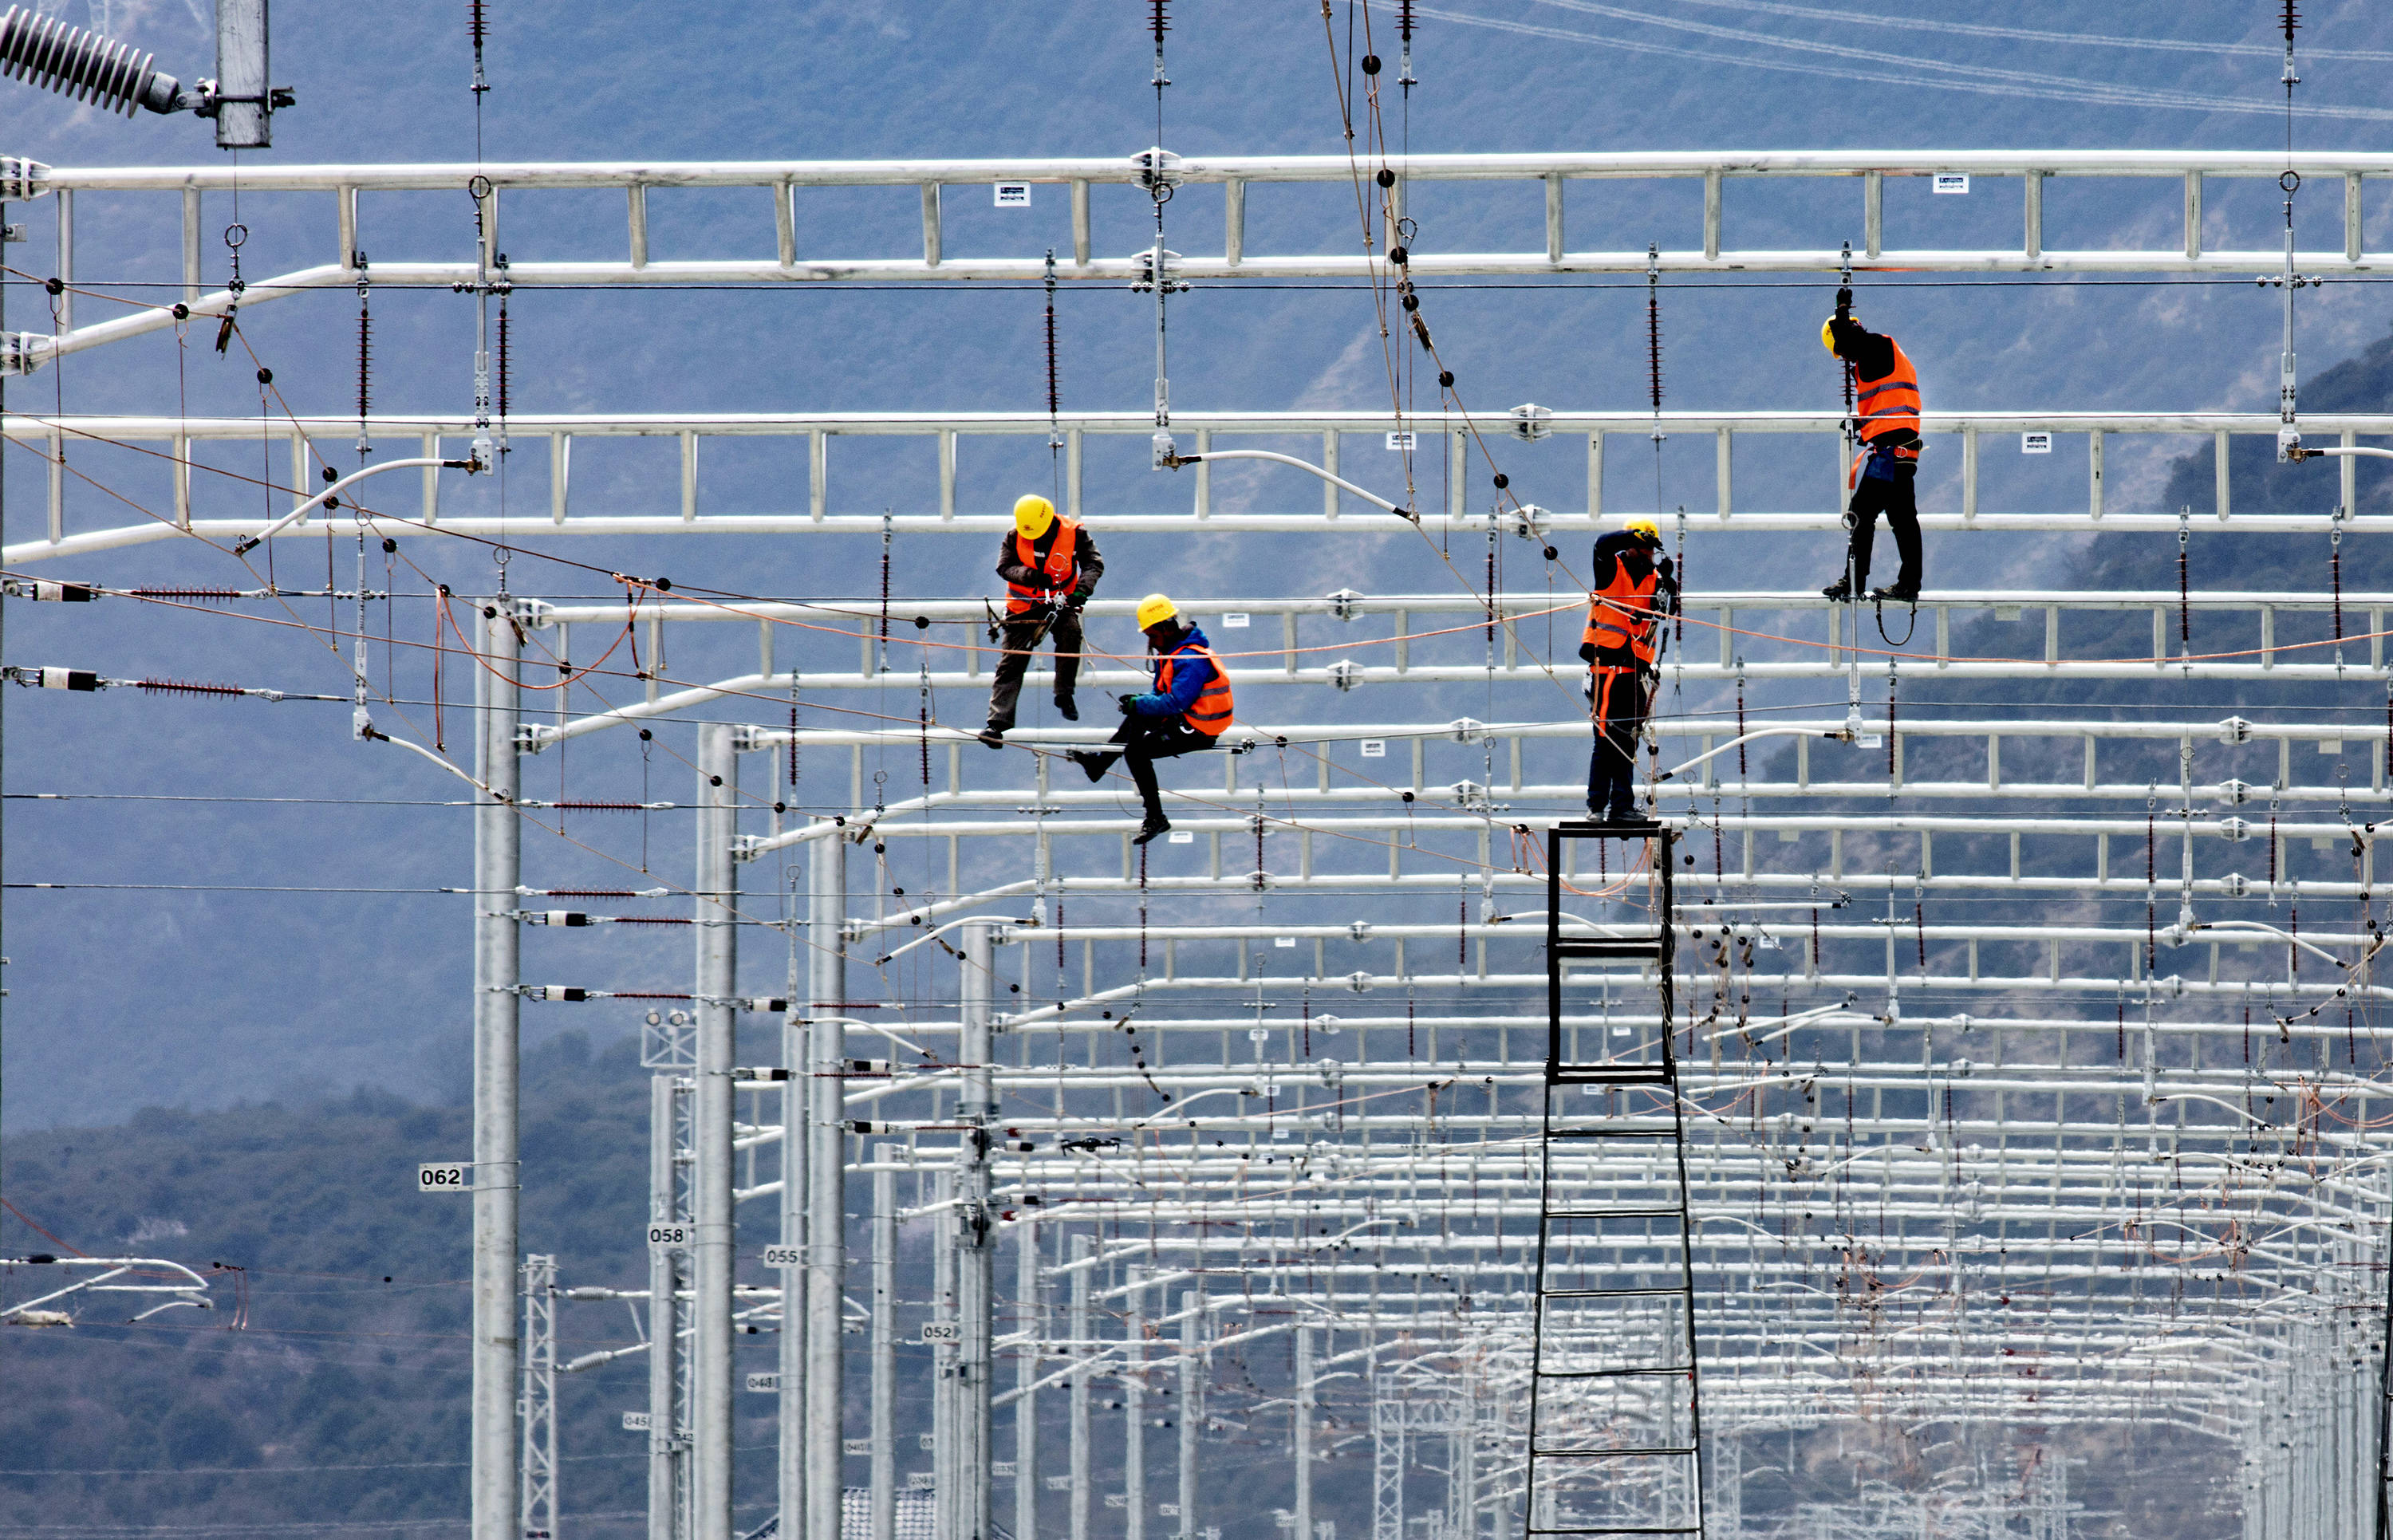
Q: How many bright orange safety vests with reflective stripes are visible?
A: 4